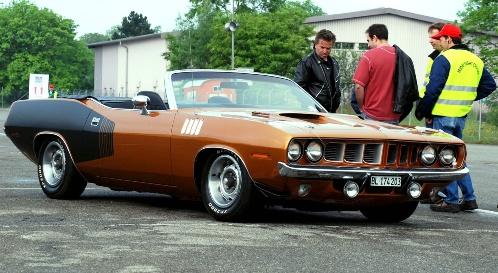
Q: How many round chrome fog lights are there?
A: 2